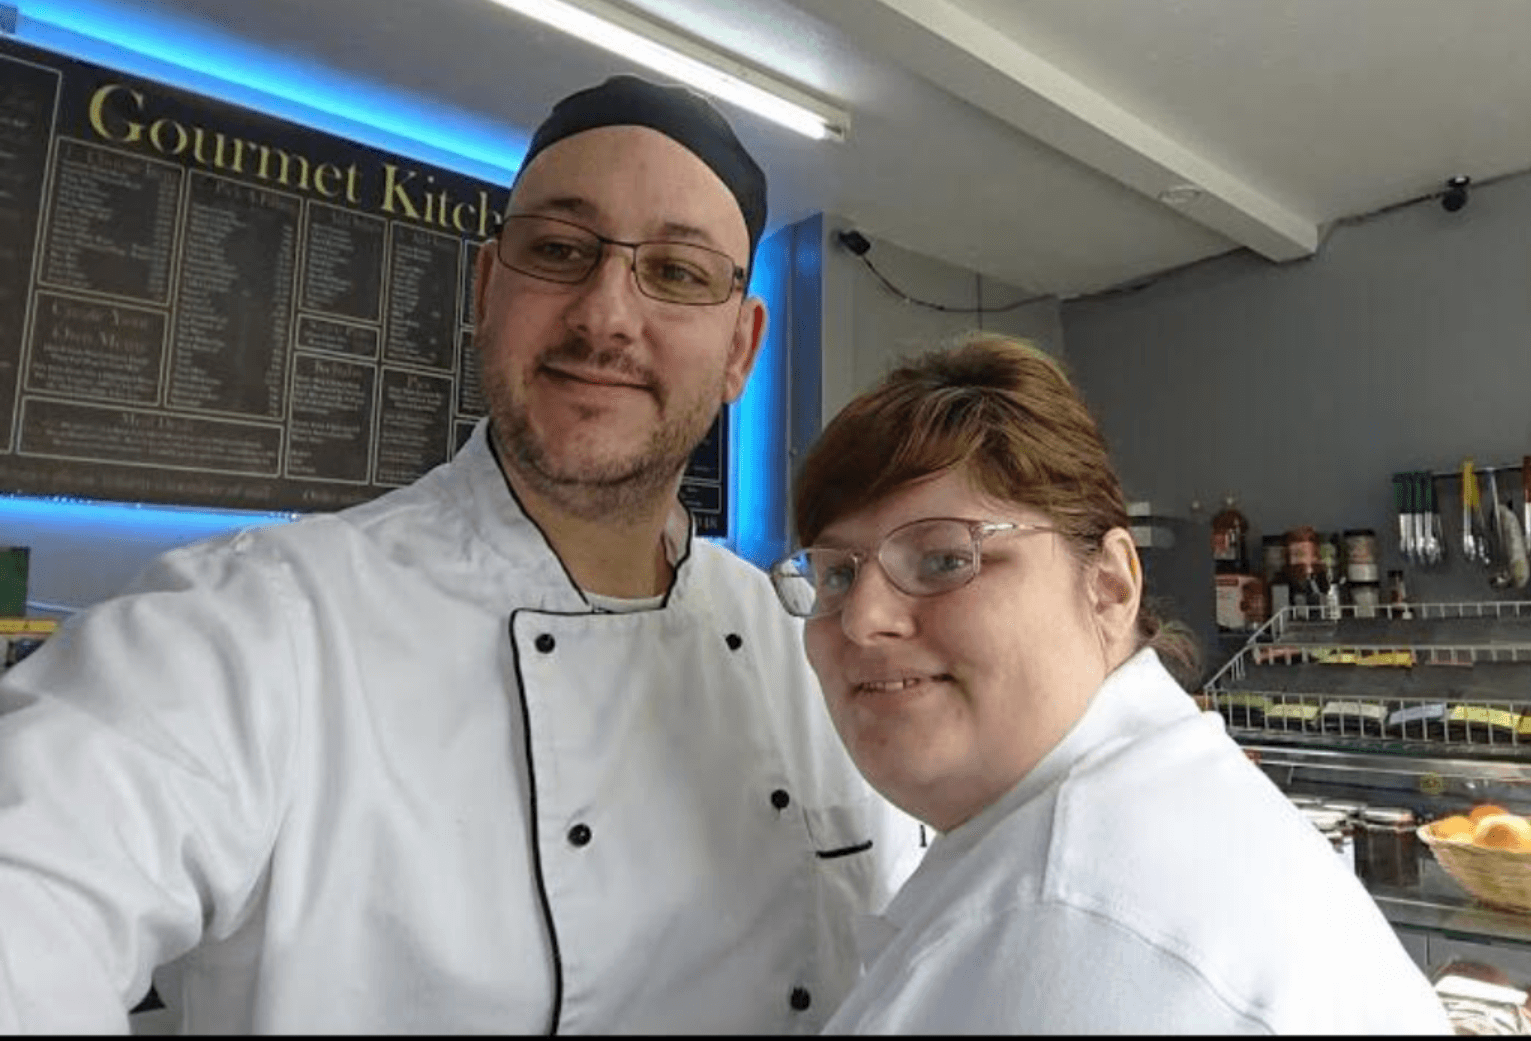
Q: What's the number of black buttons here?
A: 5